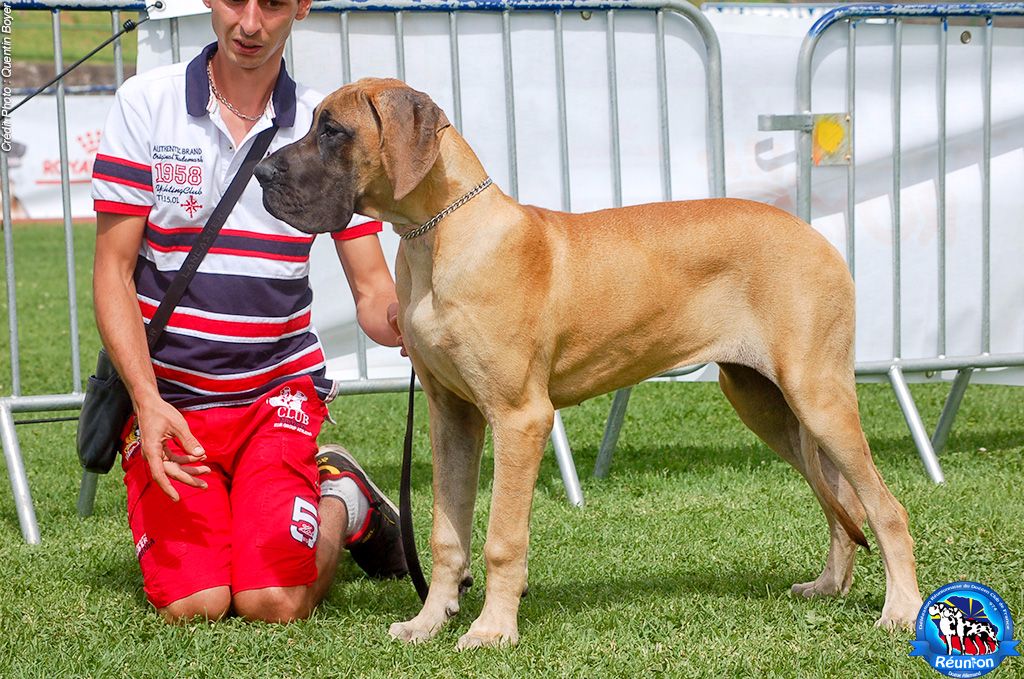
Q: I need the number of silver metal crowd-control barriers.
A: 2